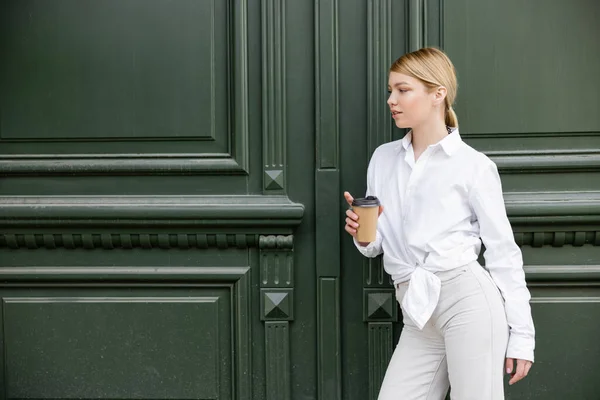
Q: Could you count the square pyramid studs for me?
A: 3